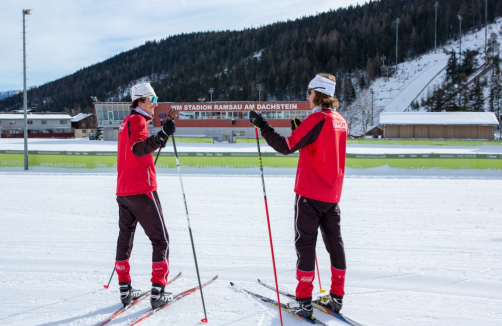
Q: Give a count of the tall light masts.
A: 5